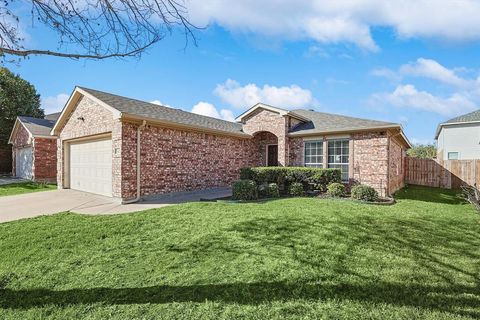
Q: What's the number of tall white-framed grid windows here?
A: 2